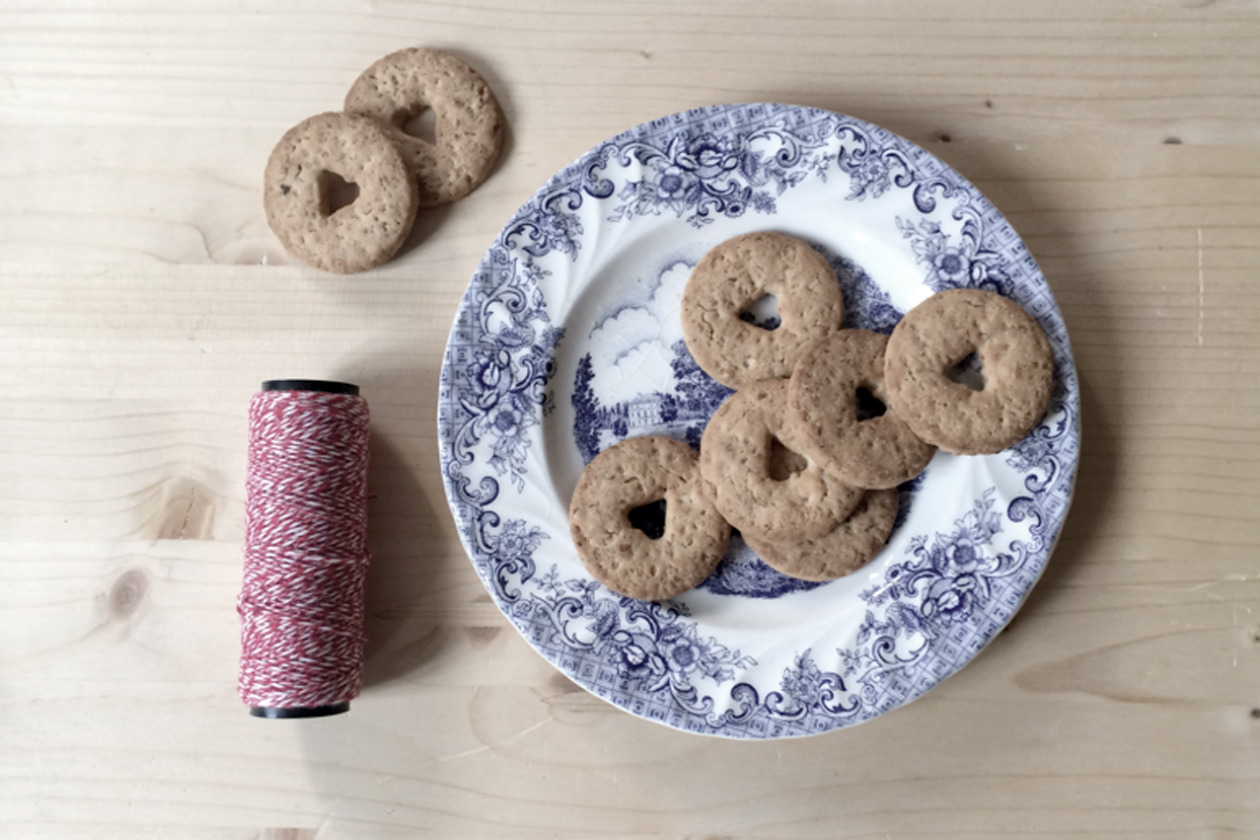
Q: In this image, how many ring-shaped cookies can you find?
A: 8